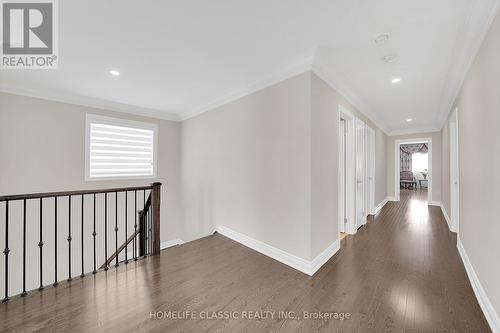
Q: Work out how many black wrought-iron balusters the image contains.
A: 12